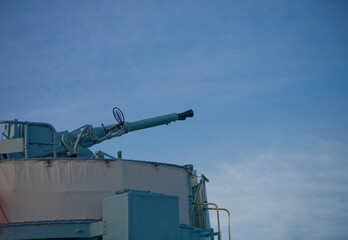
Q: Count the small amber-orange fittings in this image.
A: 5